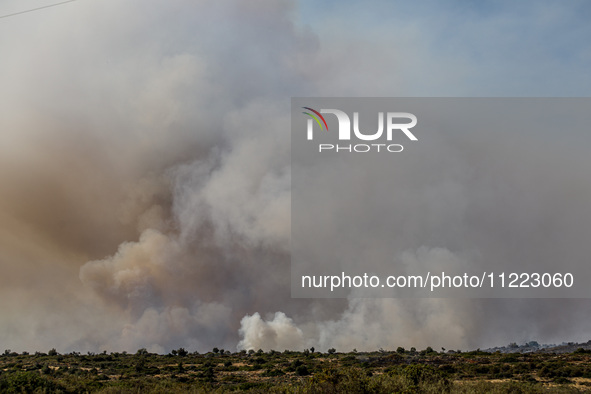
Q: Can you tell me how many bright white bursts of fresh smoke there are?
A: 1